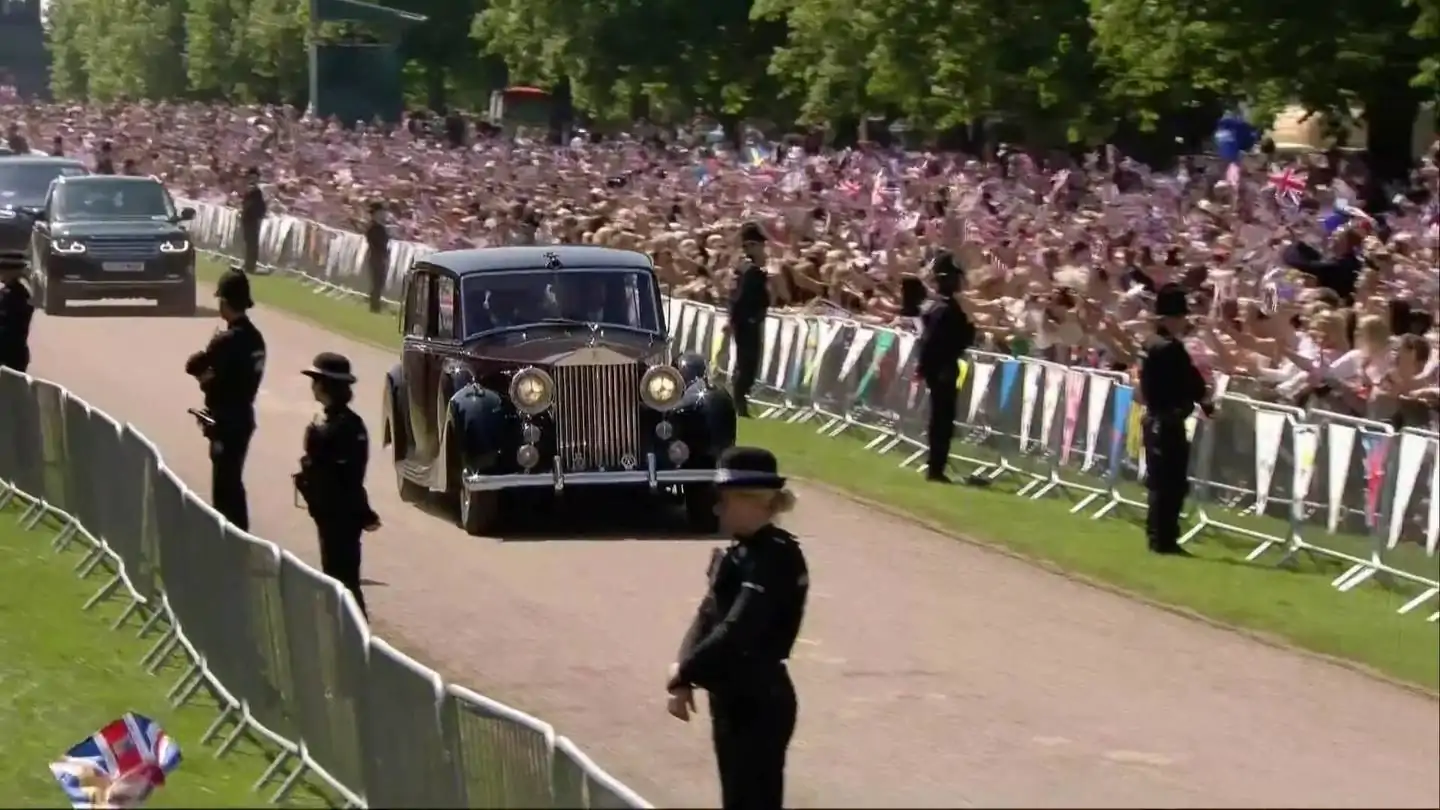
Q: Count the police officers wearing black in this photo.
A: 9